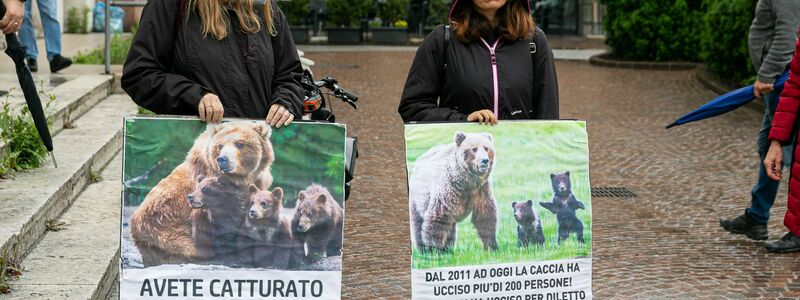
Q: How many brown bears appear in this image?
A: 7